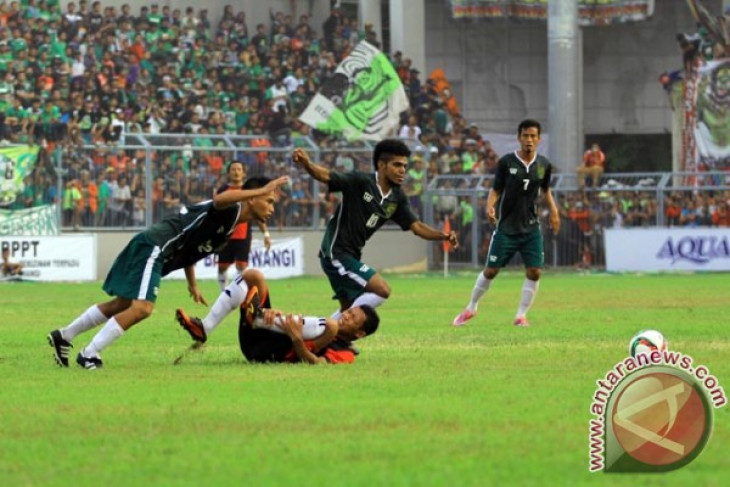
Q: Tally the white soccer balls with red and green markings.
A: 1